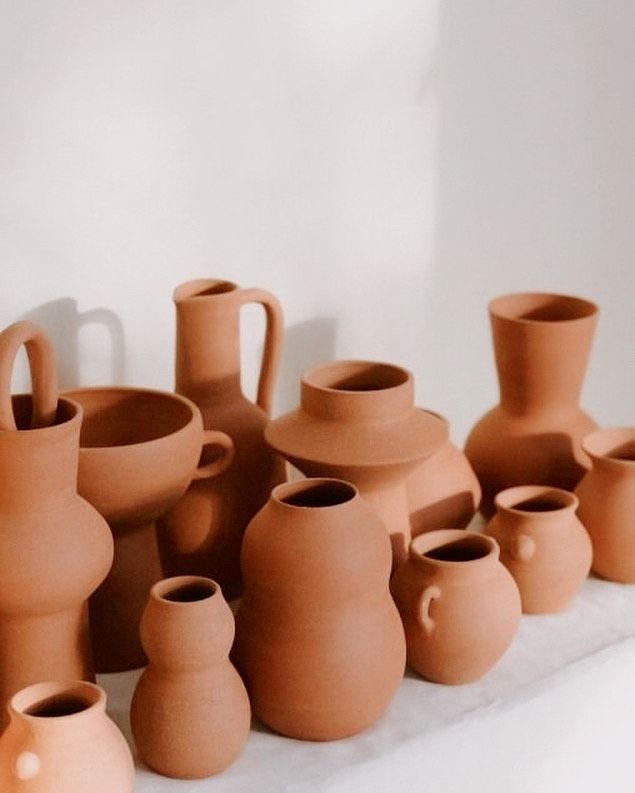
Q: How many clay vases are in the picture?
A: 12